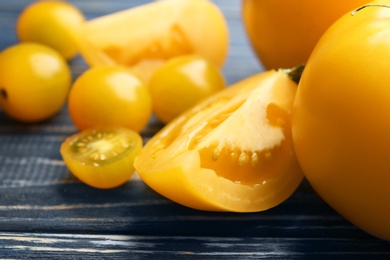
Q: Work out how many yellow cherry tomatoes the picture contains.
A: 5